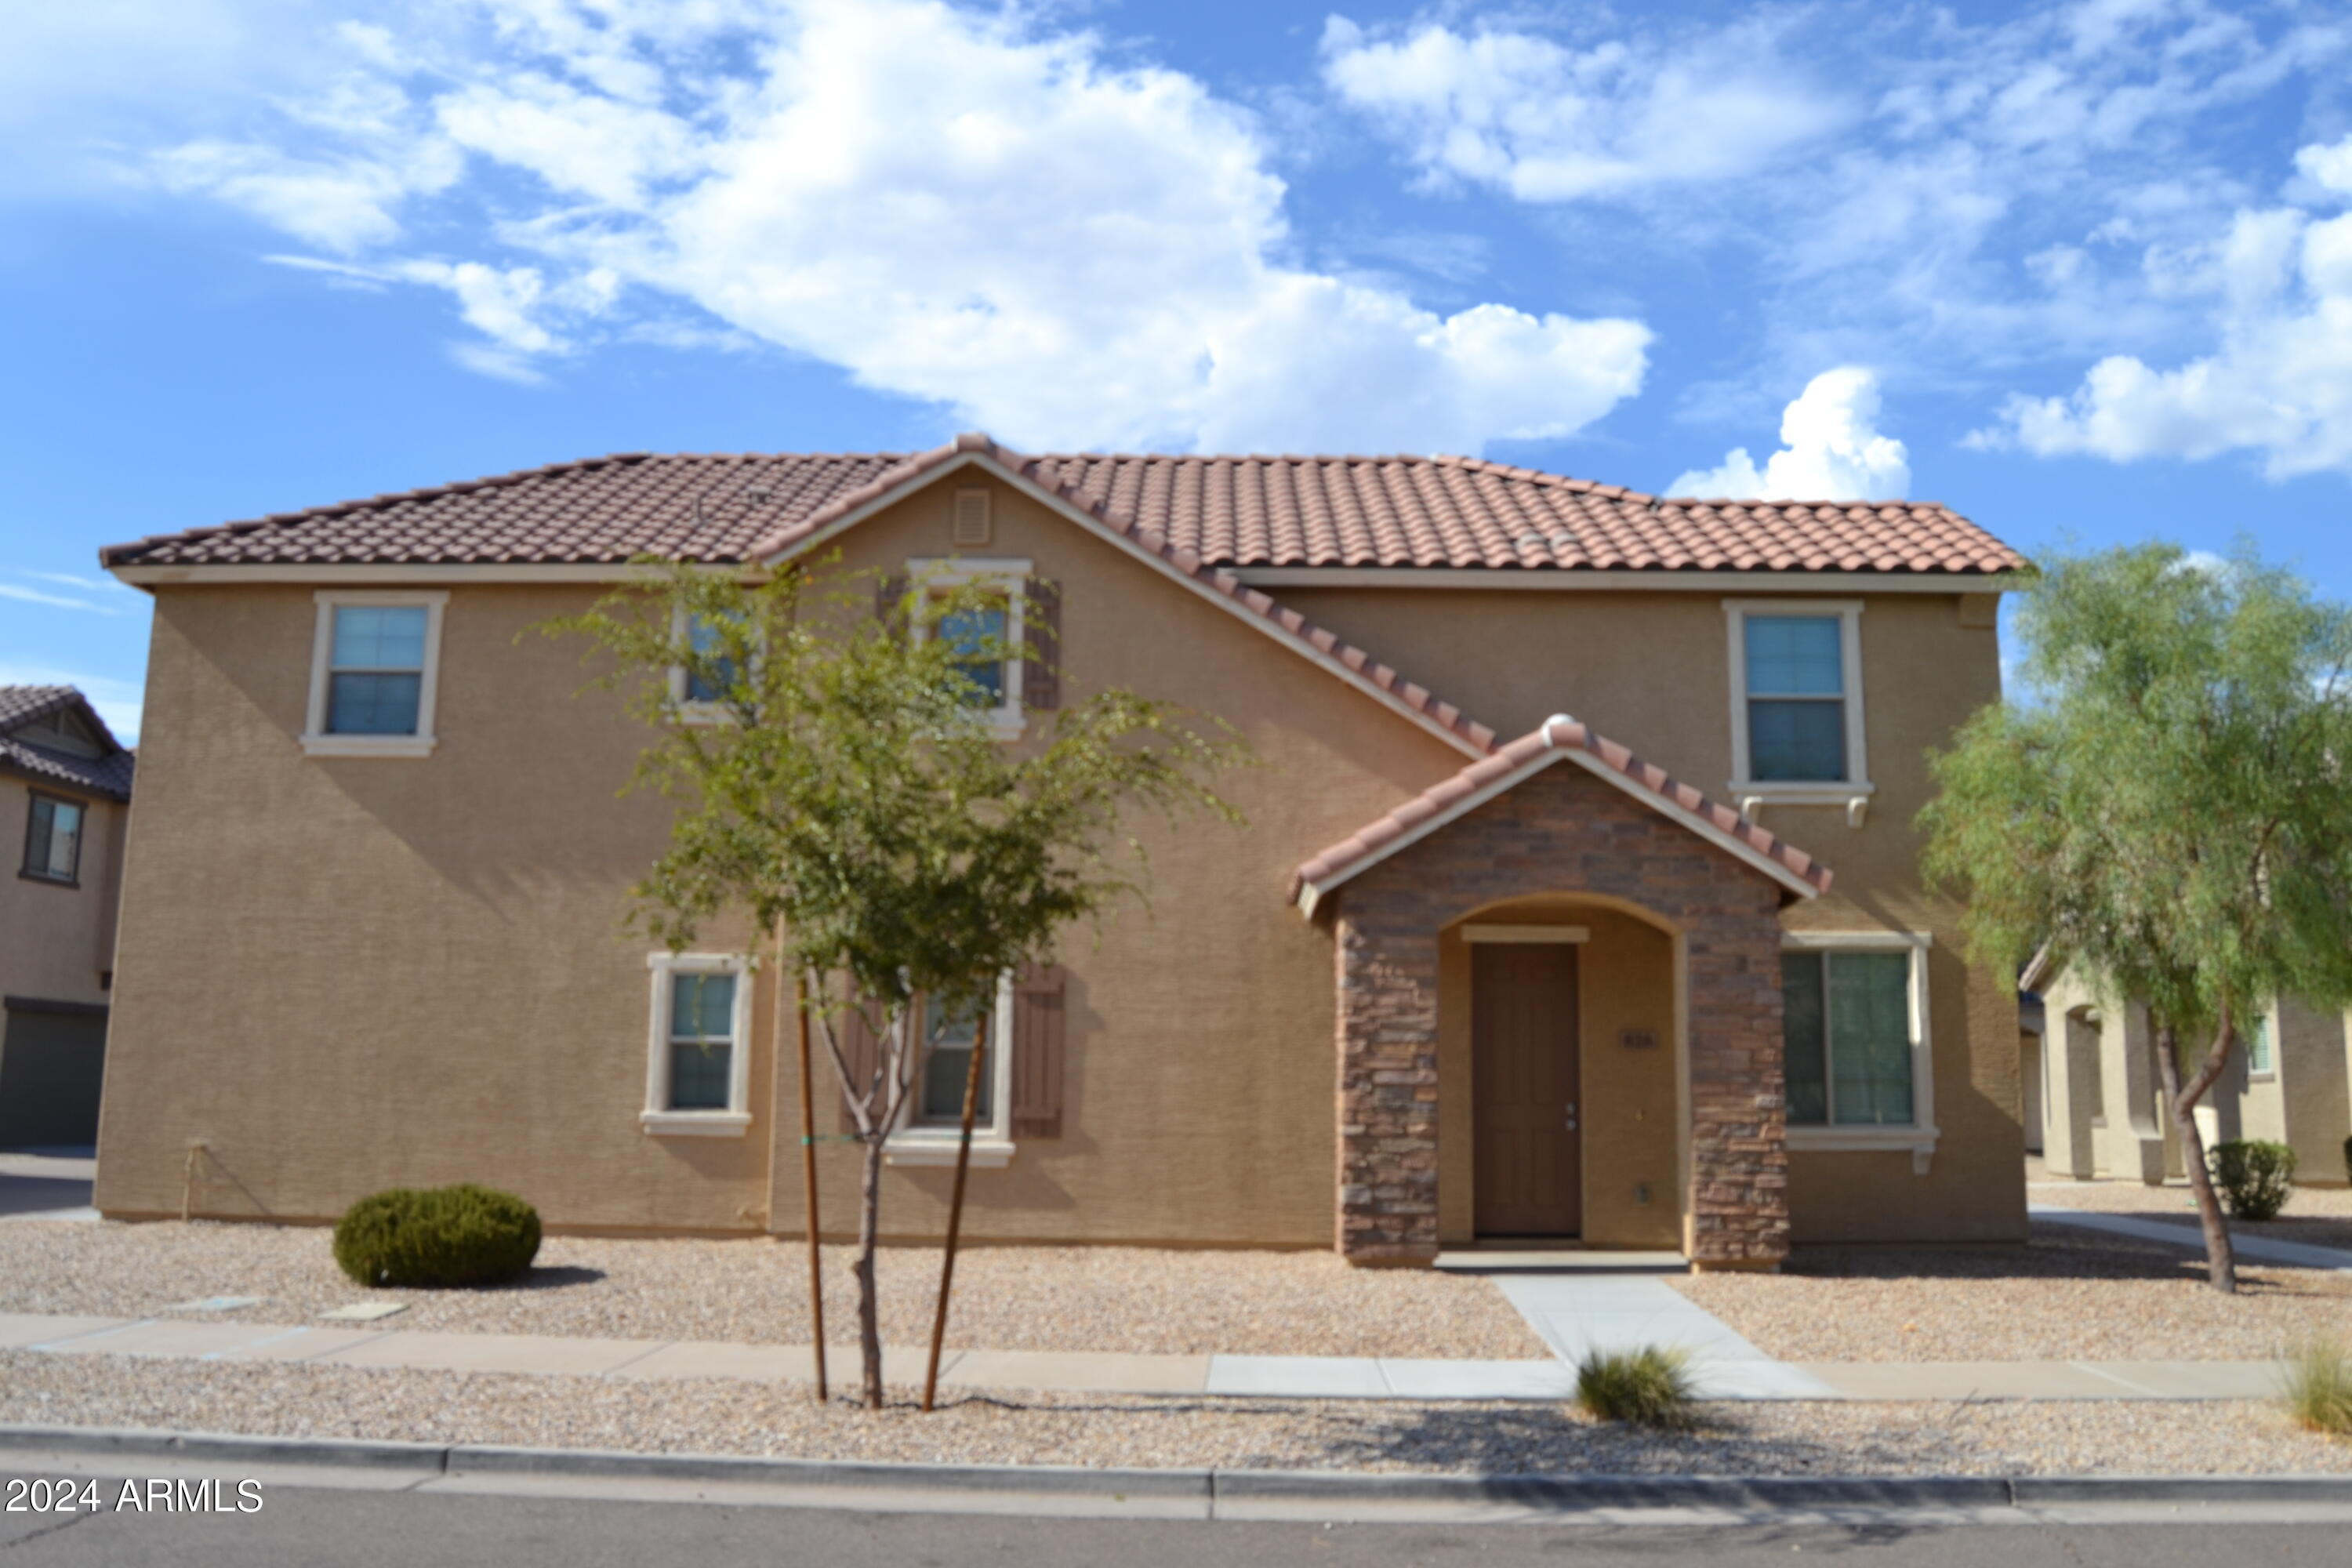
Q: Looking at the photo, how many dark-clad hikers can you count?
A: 0